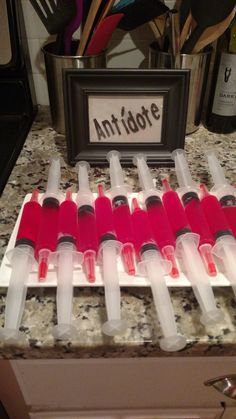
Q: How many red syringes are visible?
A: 12